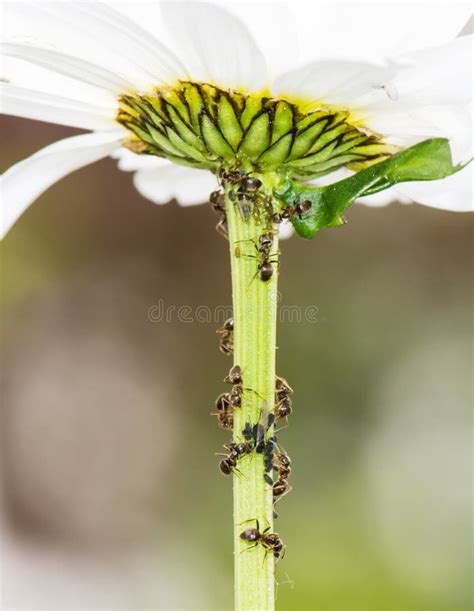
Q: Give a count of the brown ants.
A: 11